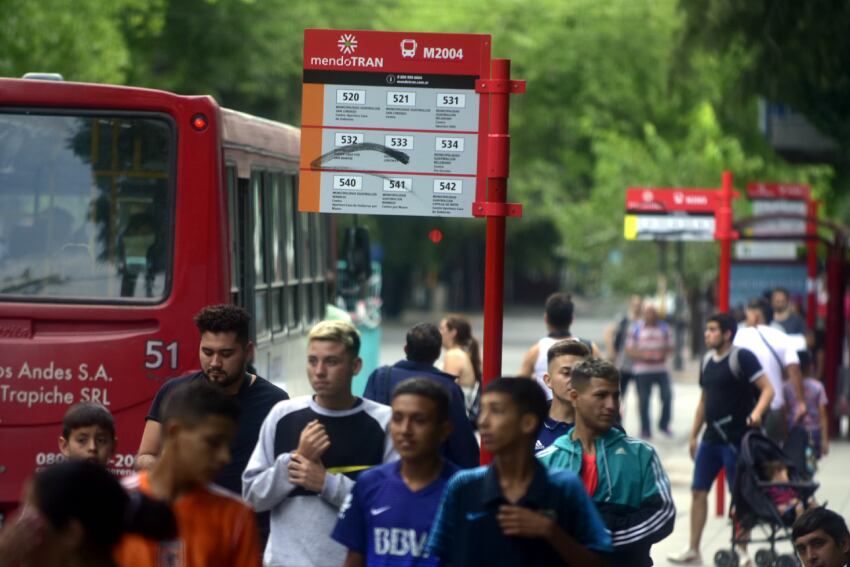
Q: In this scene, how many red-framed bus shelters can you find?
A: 1